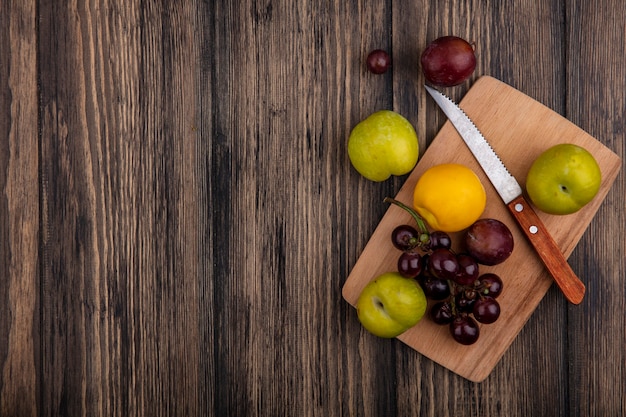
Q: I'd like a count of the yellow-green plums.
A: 3